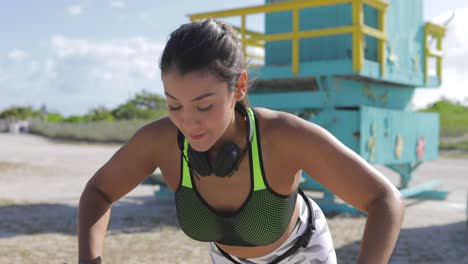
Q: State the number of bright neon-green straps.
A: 2